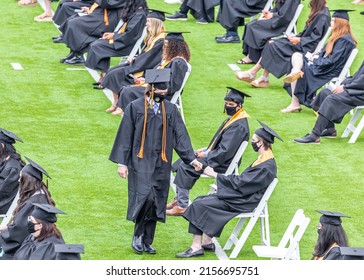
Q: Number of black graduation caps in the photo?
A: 12